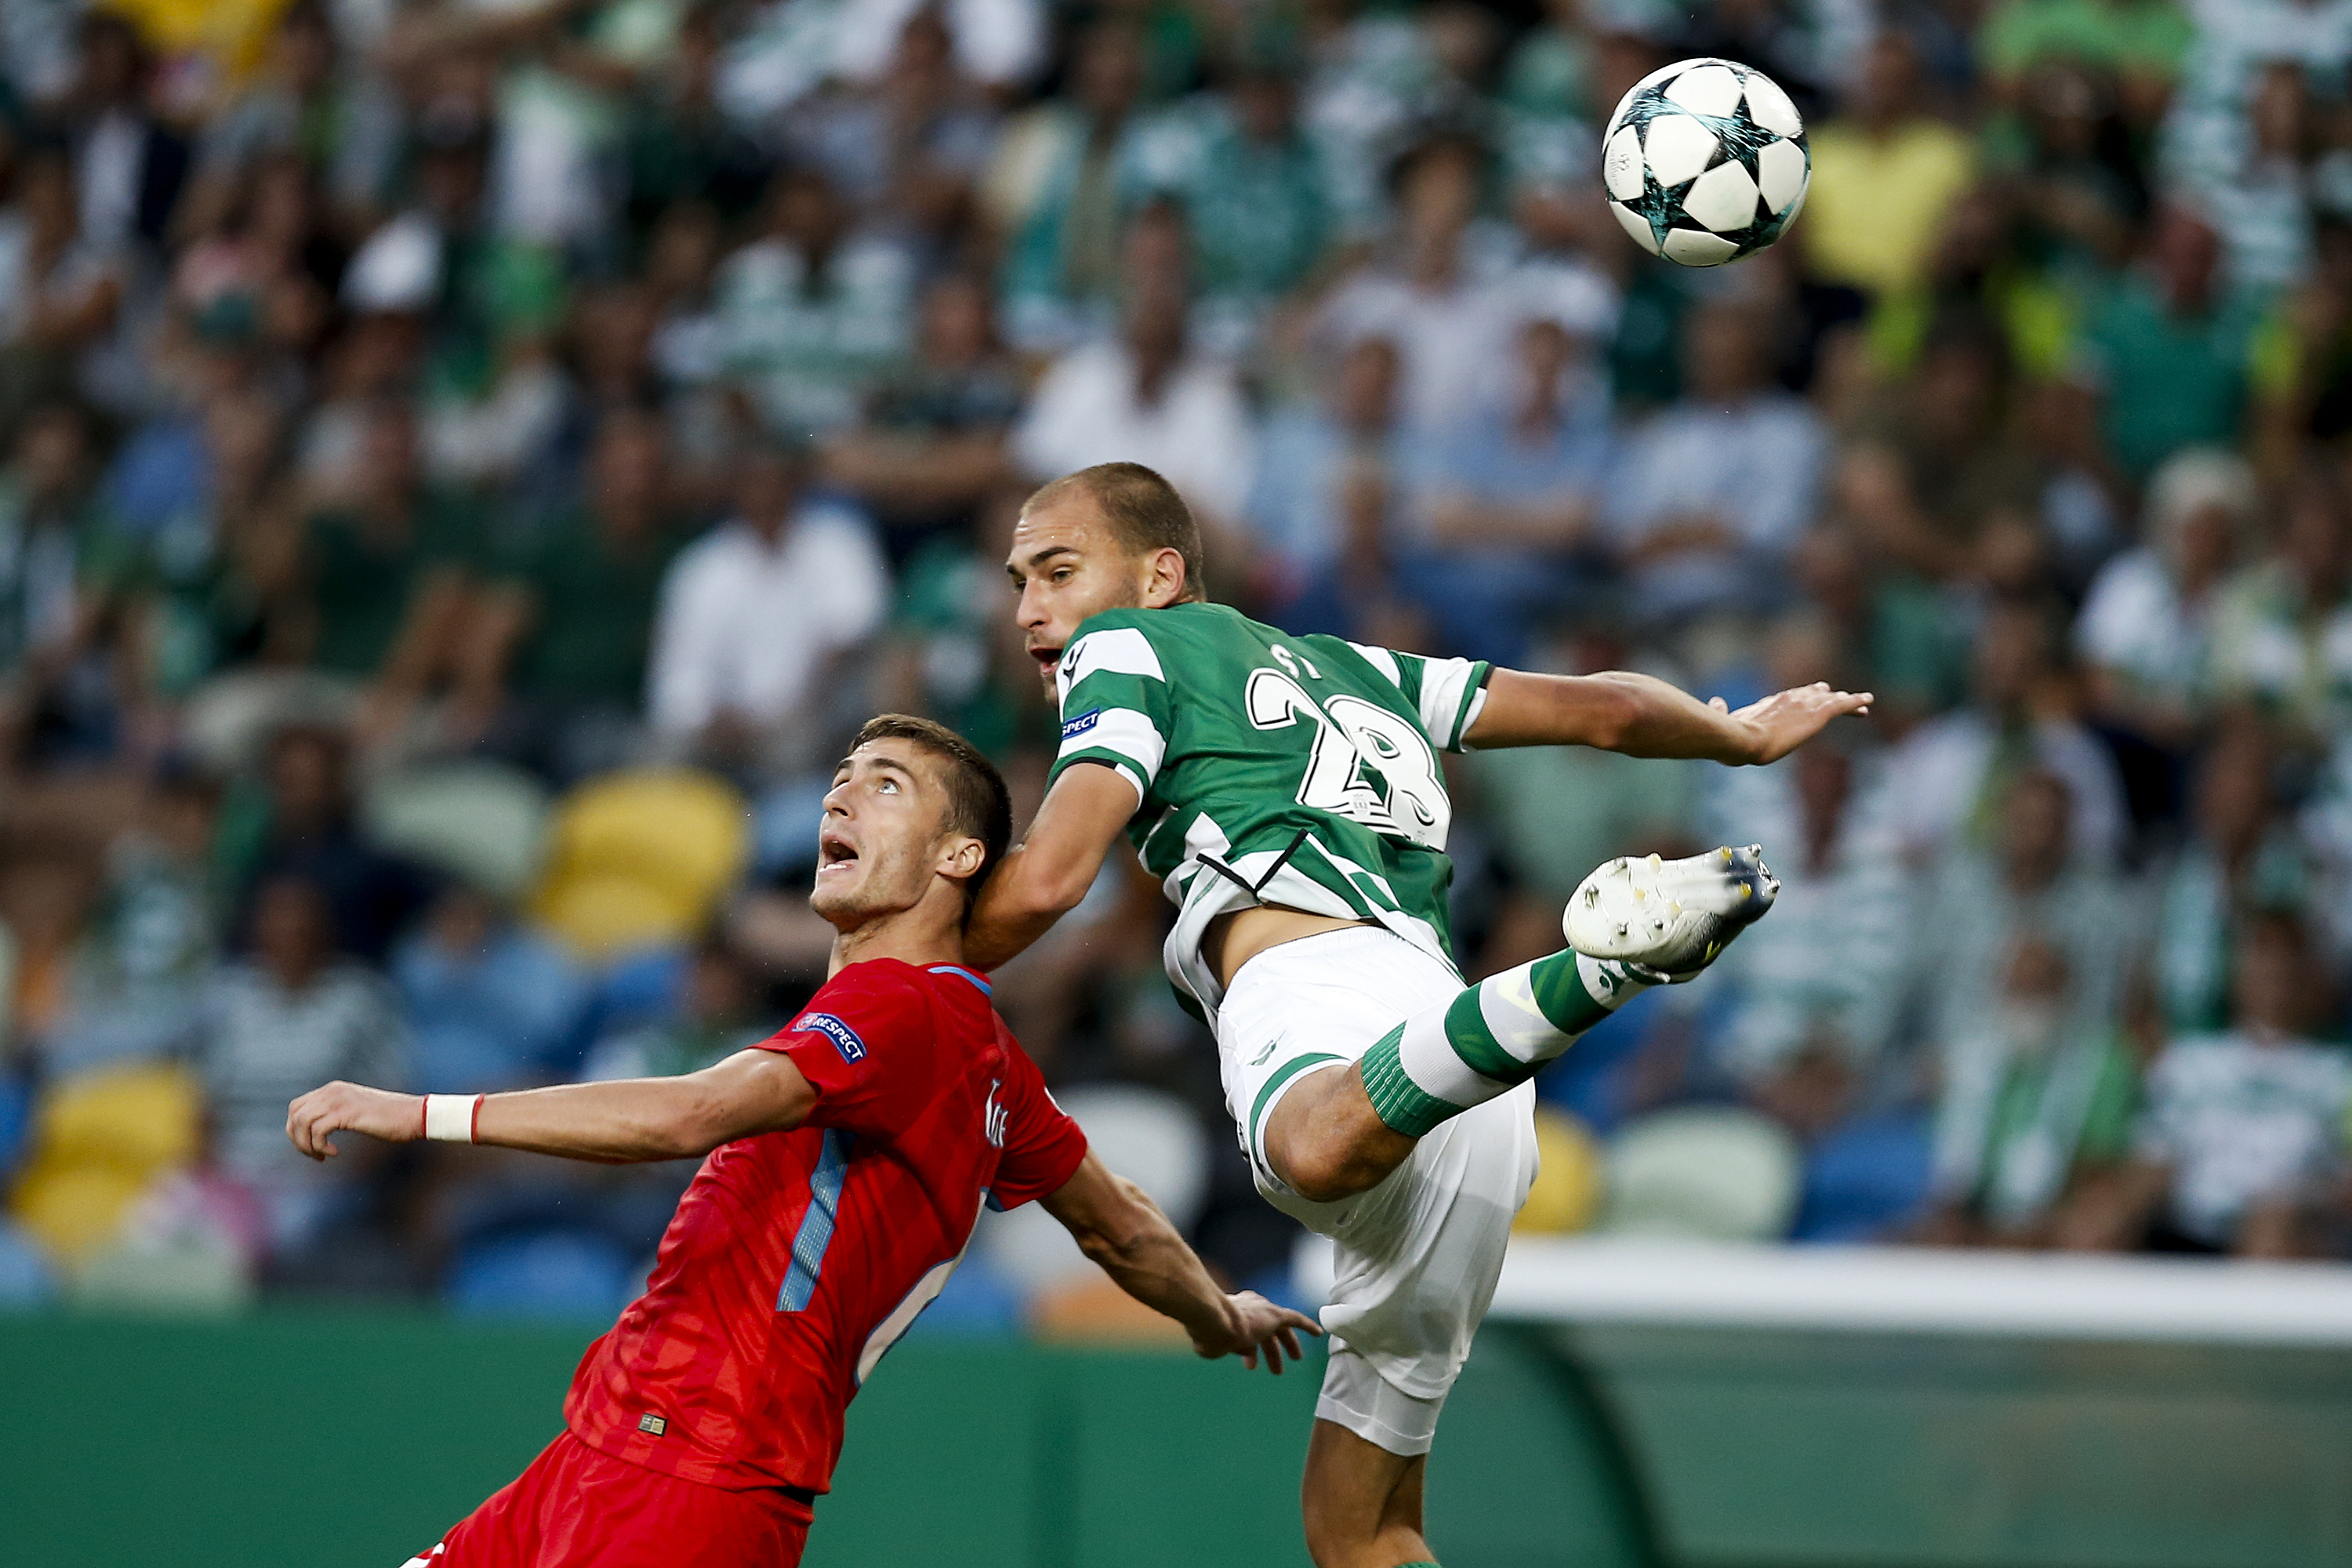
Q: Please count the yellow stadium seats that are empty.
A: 3